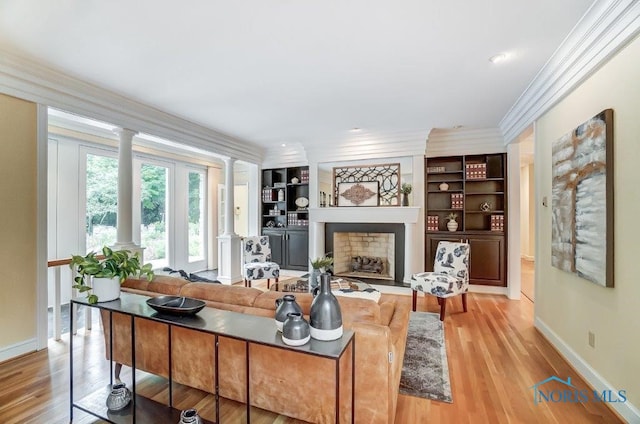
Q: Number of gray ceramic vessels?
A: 3